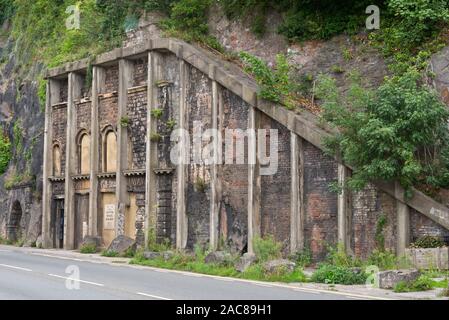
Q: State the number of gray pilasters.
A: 11